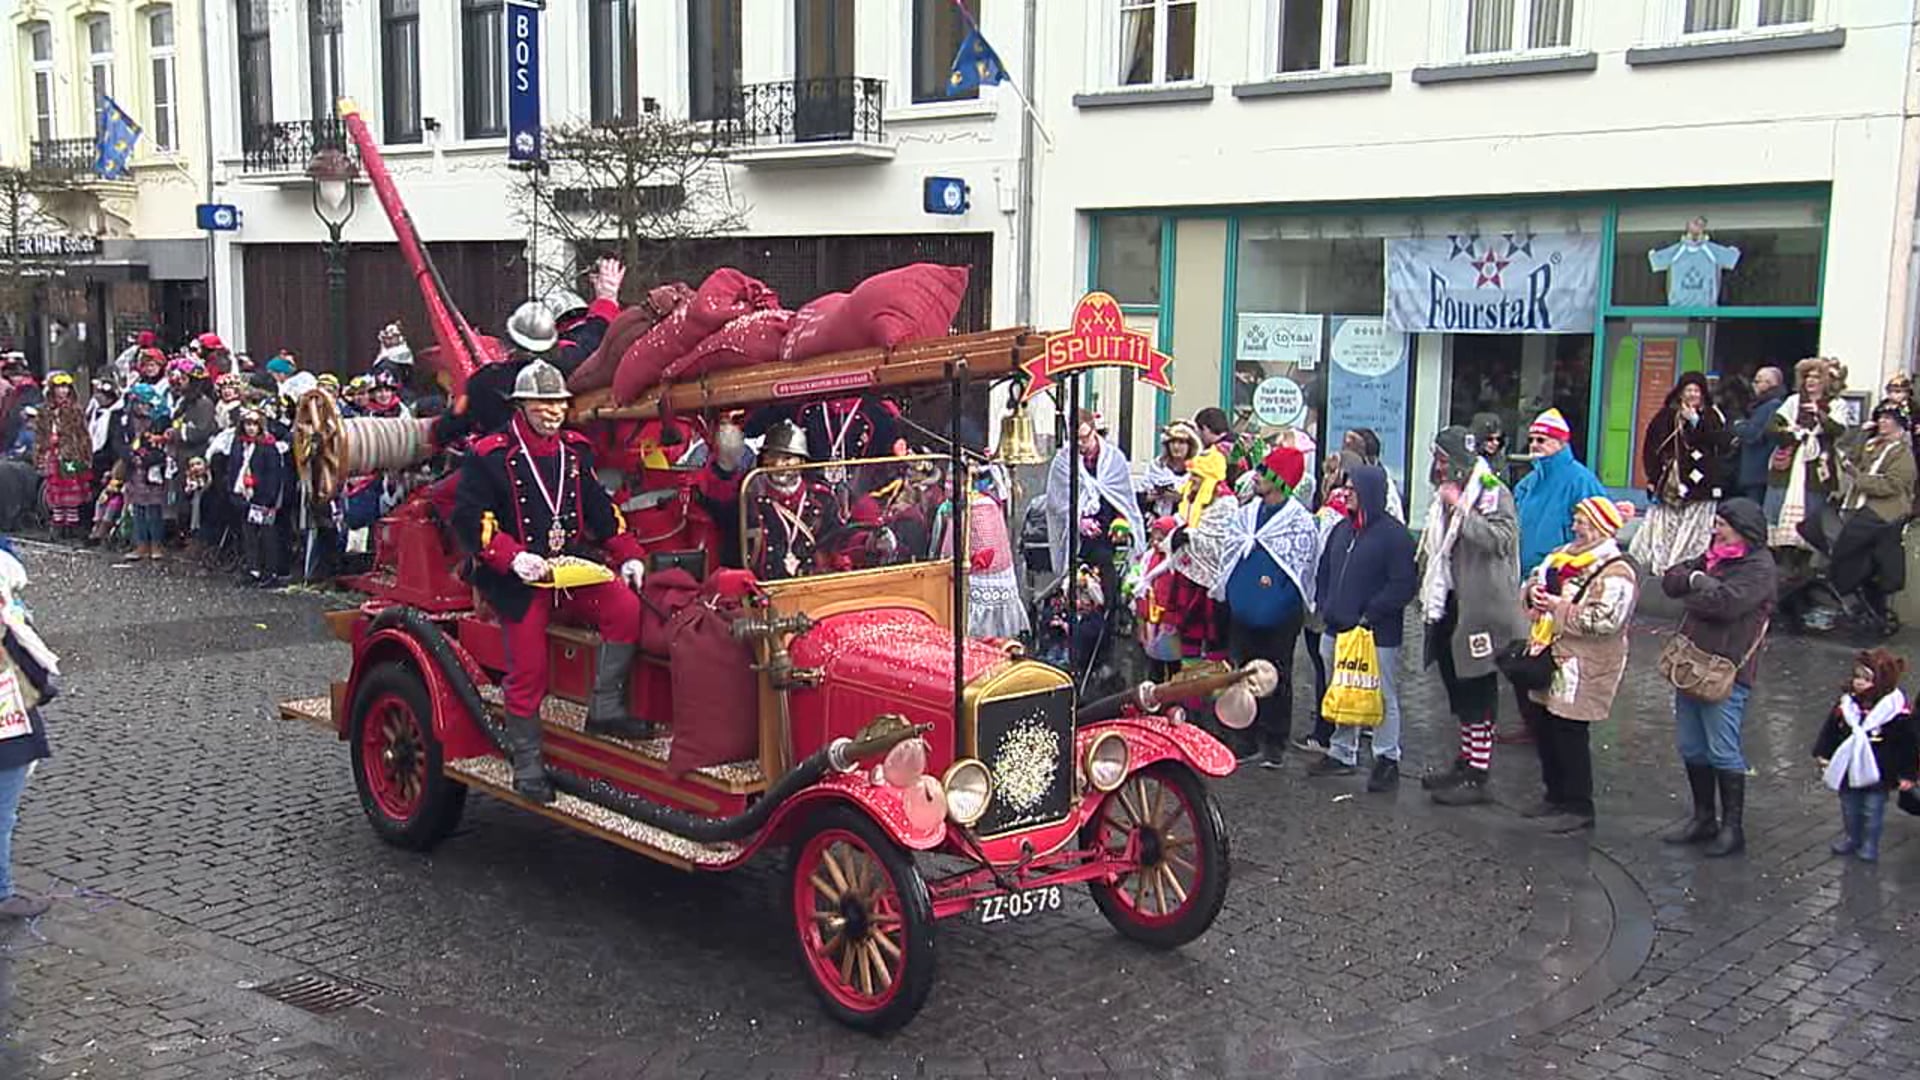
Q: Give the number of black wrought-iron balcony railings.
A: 3